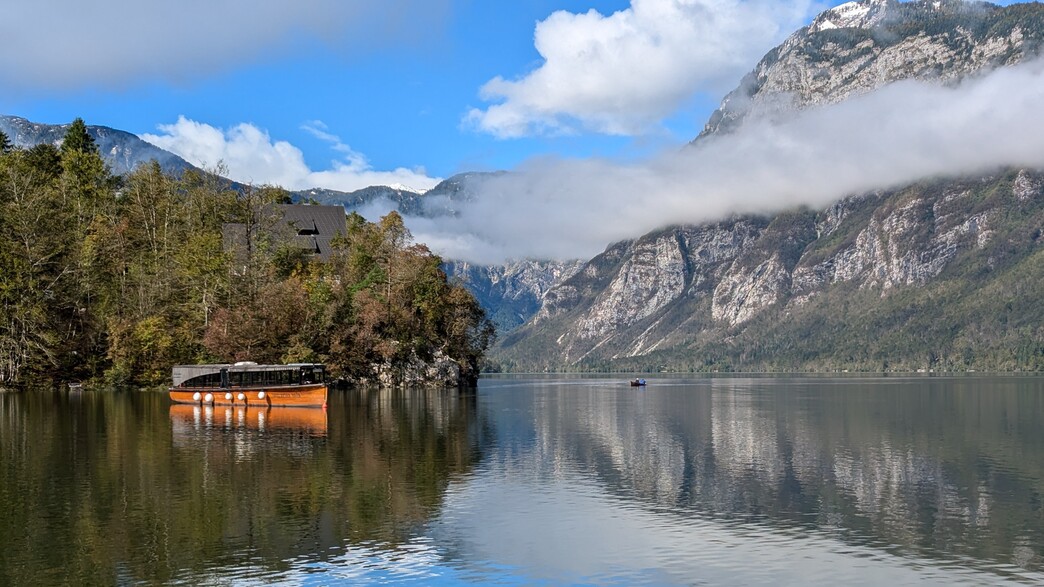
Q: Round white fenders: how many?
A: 5